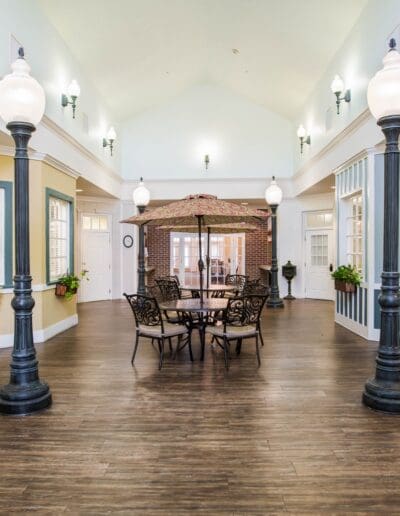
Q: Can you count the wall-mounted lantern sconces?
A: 5